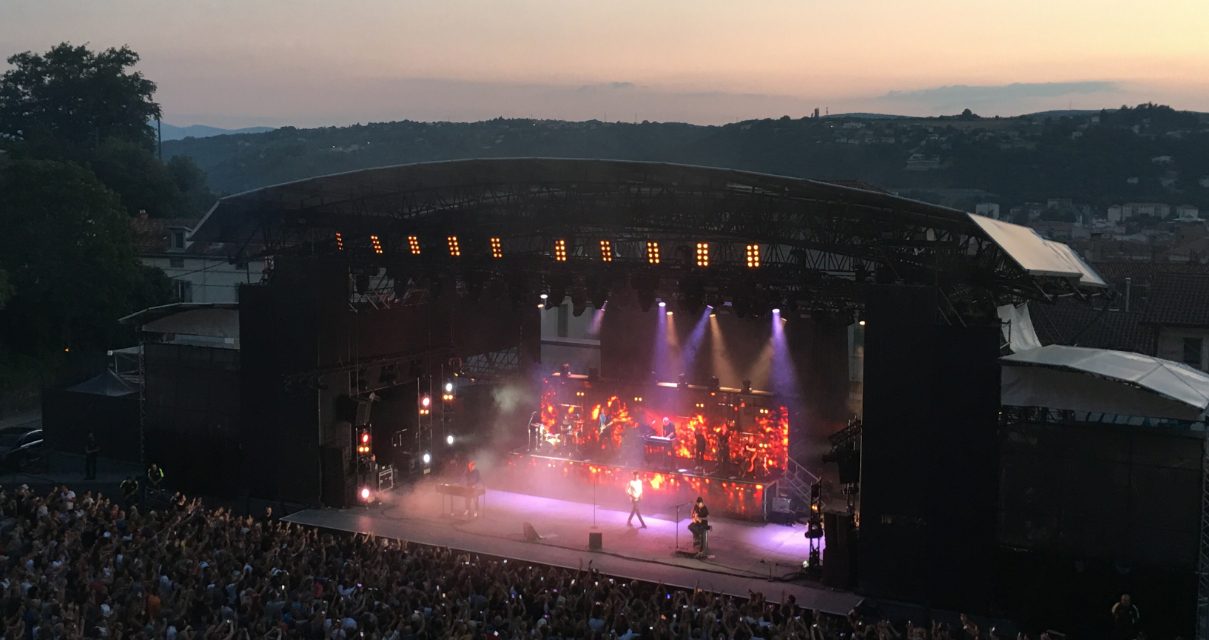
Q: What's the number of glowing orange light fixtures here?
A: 10